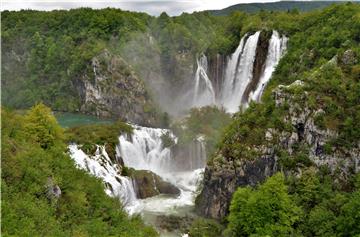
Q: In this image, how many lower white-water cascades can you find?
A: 2